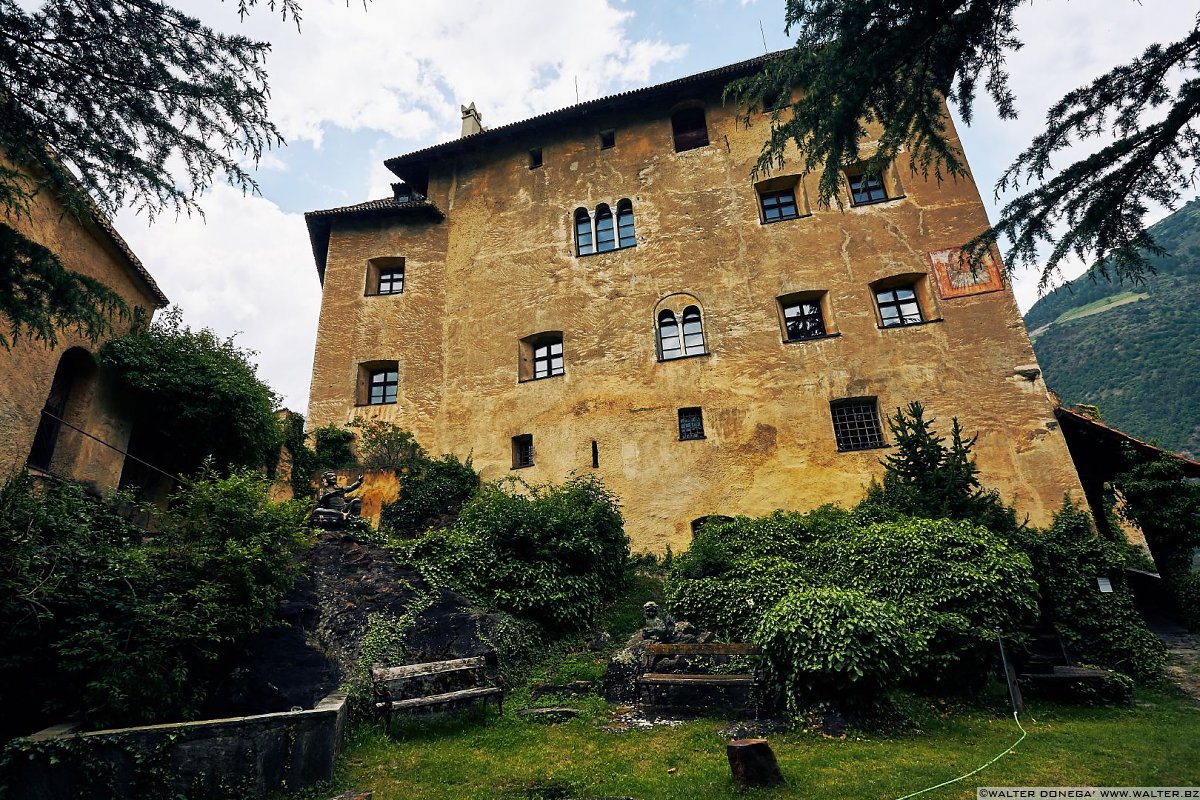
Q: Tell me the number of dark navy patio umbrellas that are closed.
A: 0